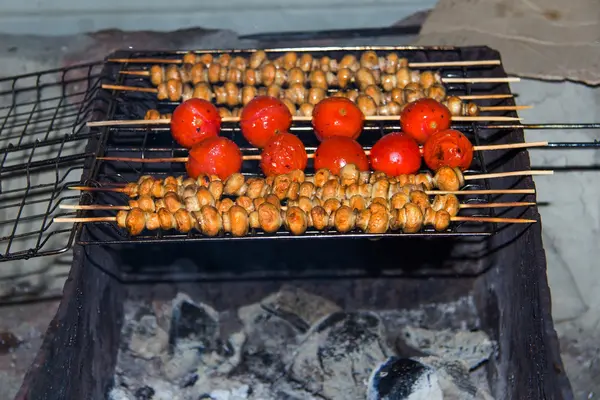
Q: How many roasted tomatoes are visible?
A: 9